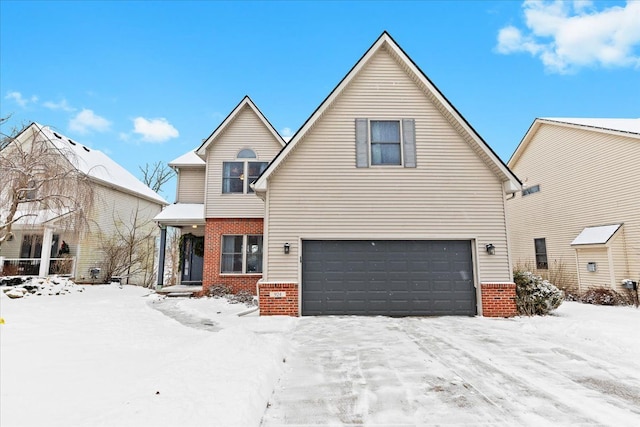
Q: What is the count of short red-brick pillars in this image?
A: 2